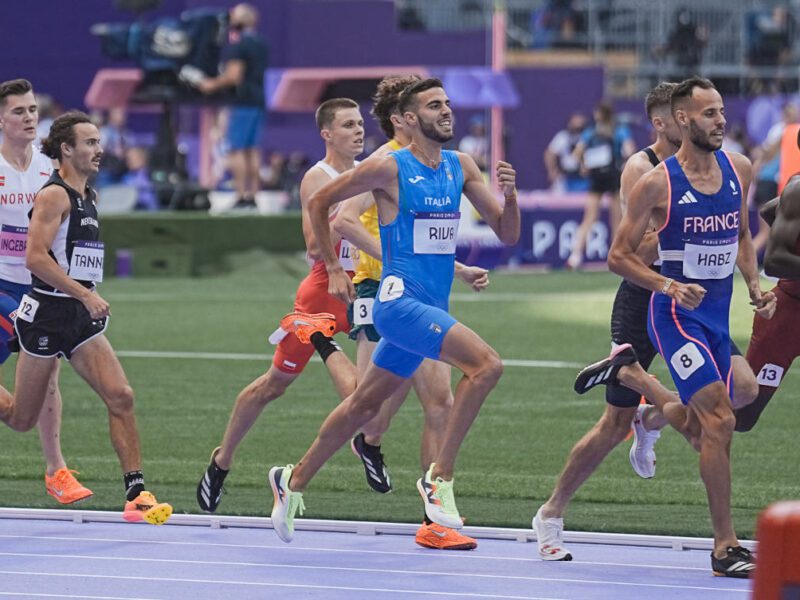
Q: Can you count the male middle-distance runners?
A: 8